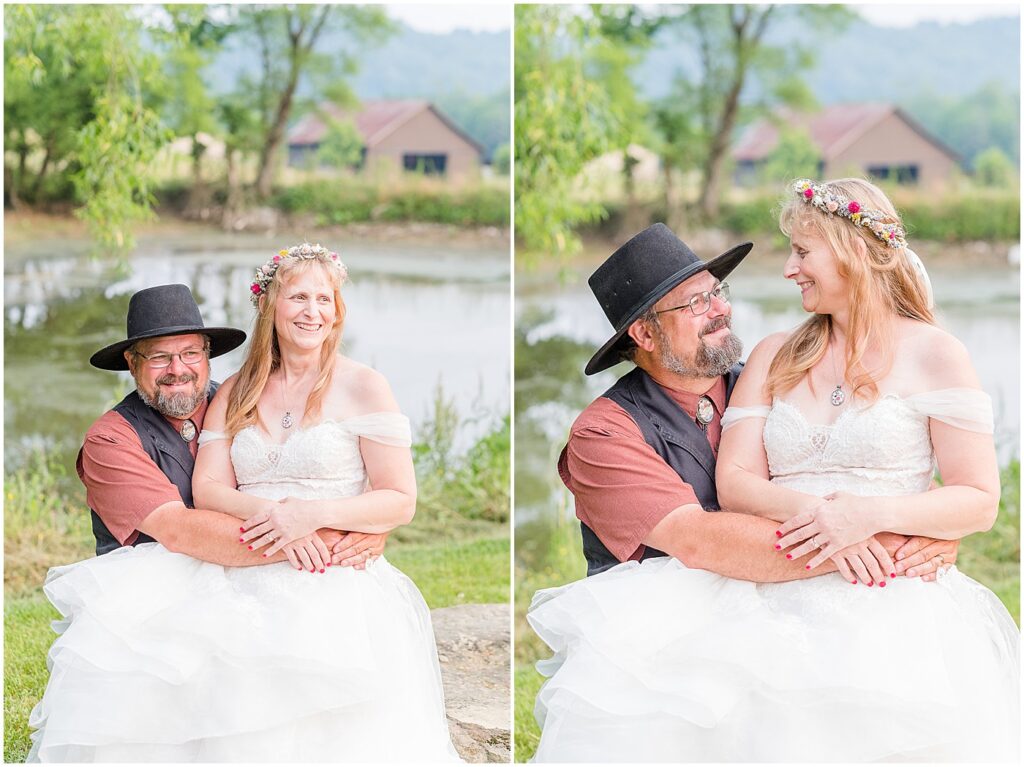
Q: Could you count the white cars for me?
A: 0